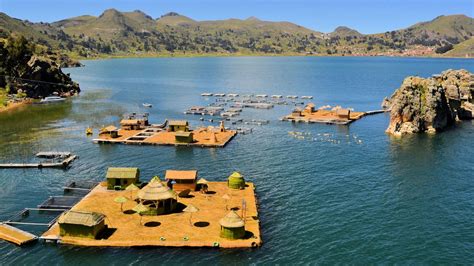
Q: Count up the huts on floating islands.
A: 13